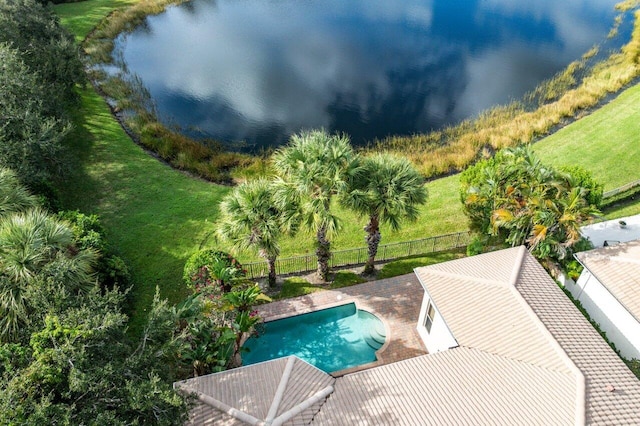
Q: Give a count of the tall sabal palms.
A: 3